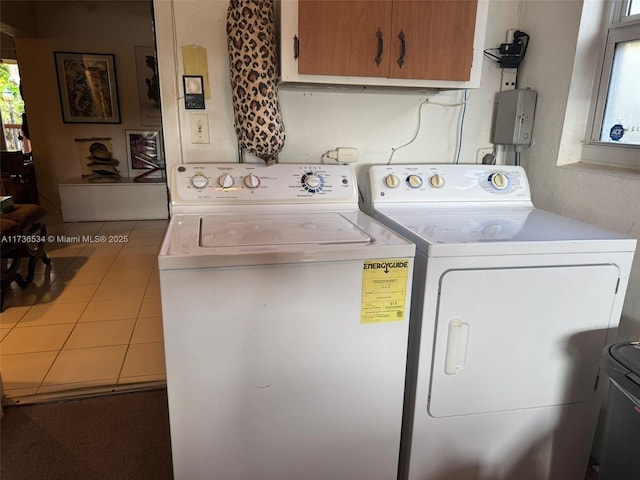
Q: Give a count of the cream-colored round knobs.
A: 4